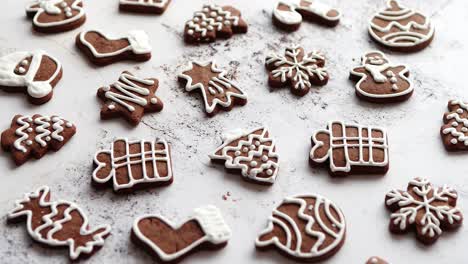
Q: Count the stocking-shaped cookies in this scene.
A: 2